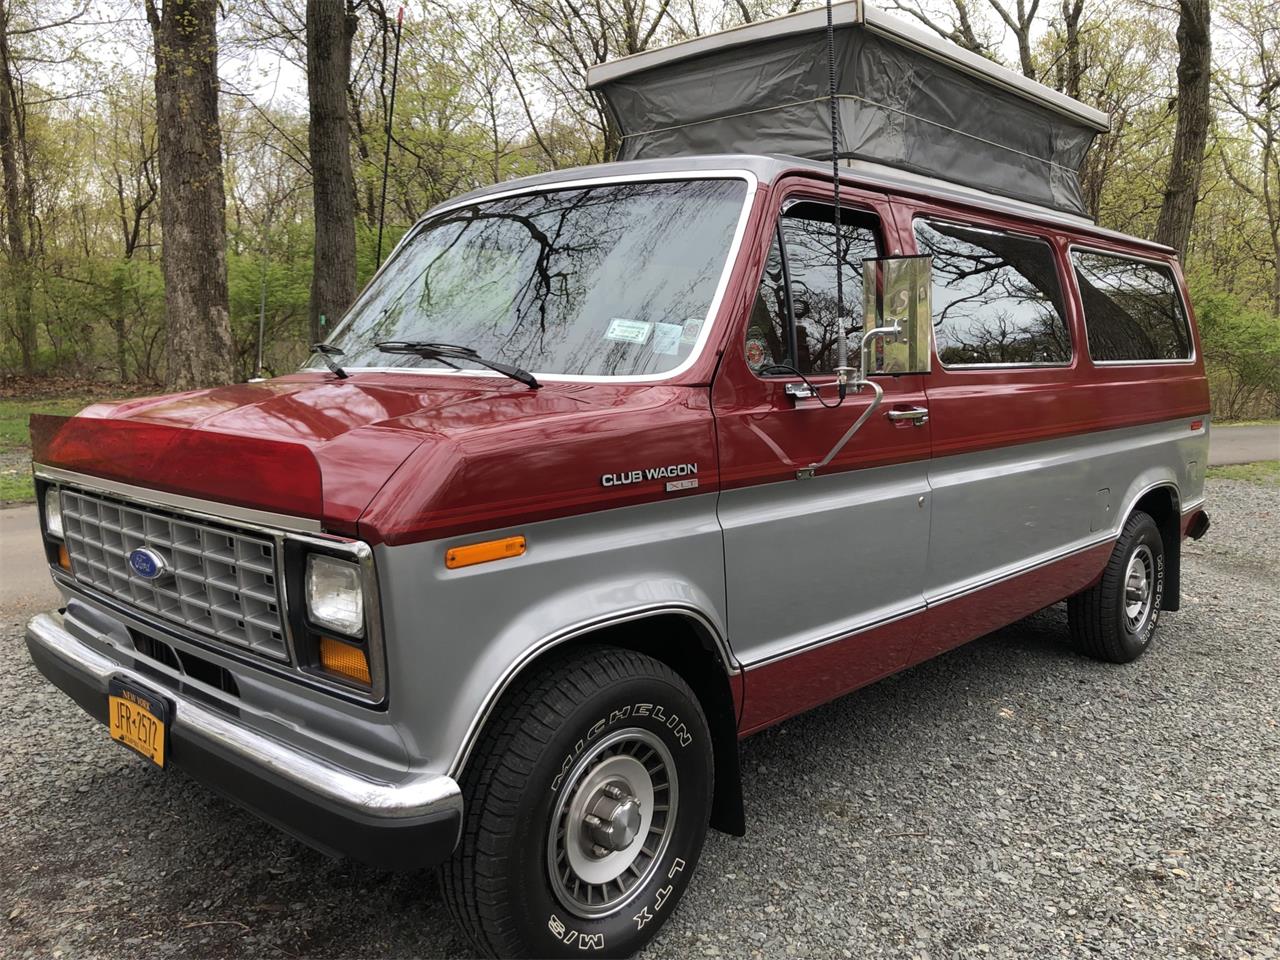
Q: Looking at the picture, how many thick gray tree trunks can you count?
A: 3